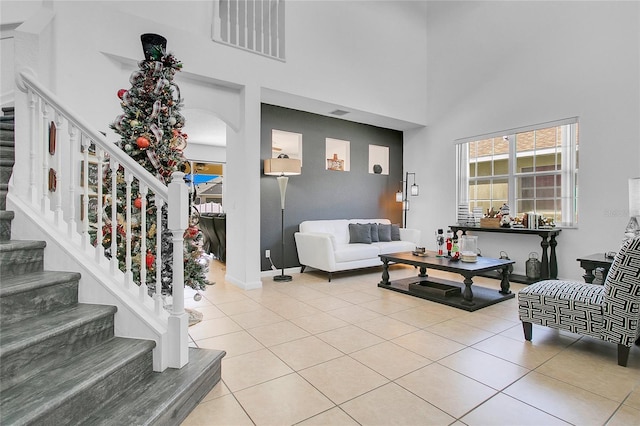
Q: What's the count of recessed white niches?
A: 3